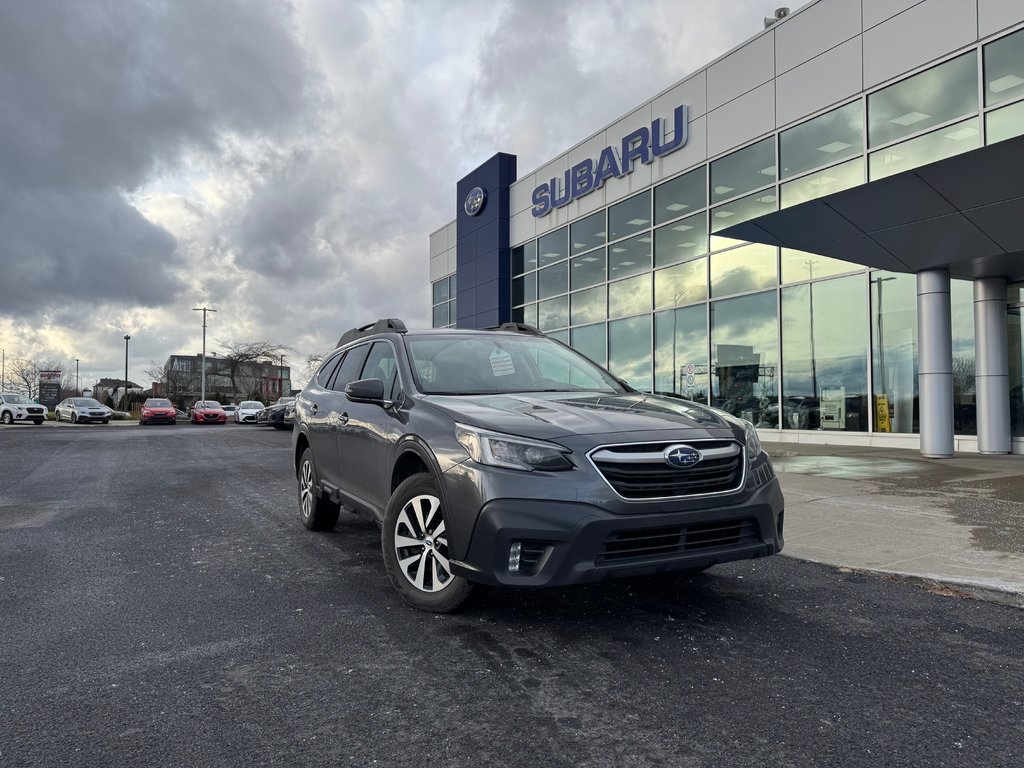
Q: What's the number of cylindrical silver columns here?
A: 2